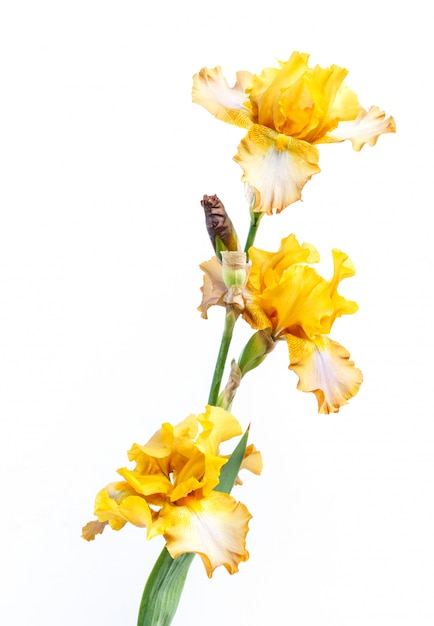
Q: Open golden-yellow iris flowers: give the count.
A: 3